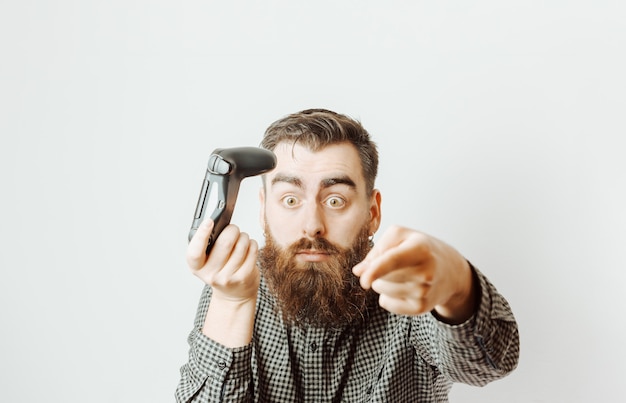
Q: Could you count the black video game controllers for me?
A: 1